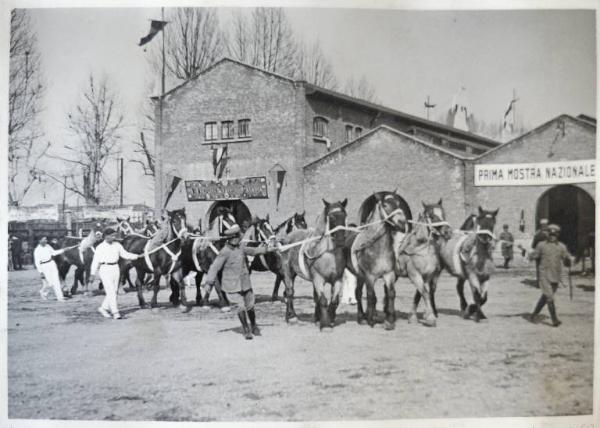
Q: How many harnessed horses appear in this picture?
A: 11